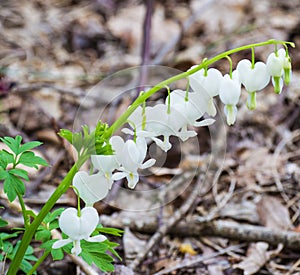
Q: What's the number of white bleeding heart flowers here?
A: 12